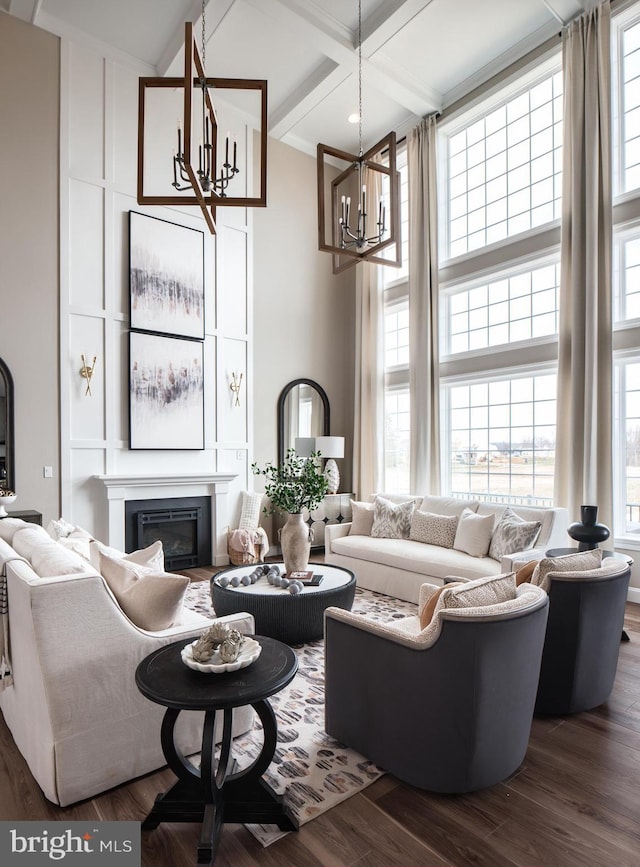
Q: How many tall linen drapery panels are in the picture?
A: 3